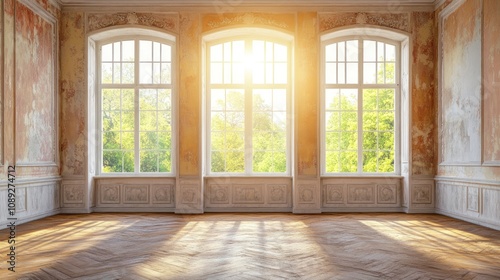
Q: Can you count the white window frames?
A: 3